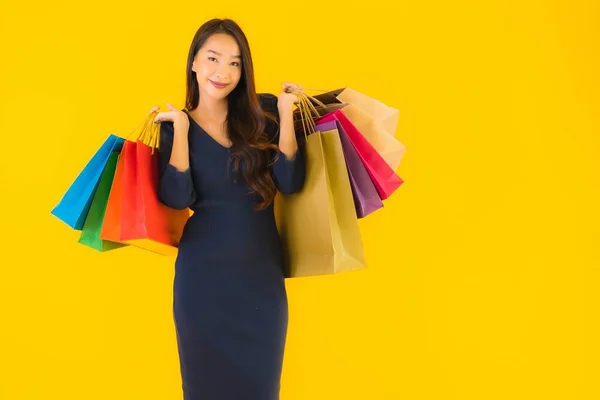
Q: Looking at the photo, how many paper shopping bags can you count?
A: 9